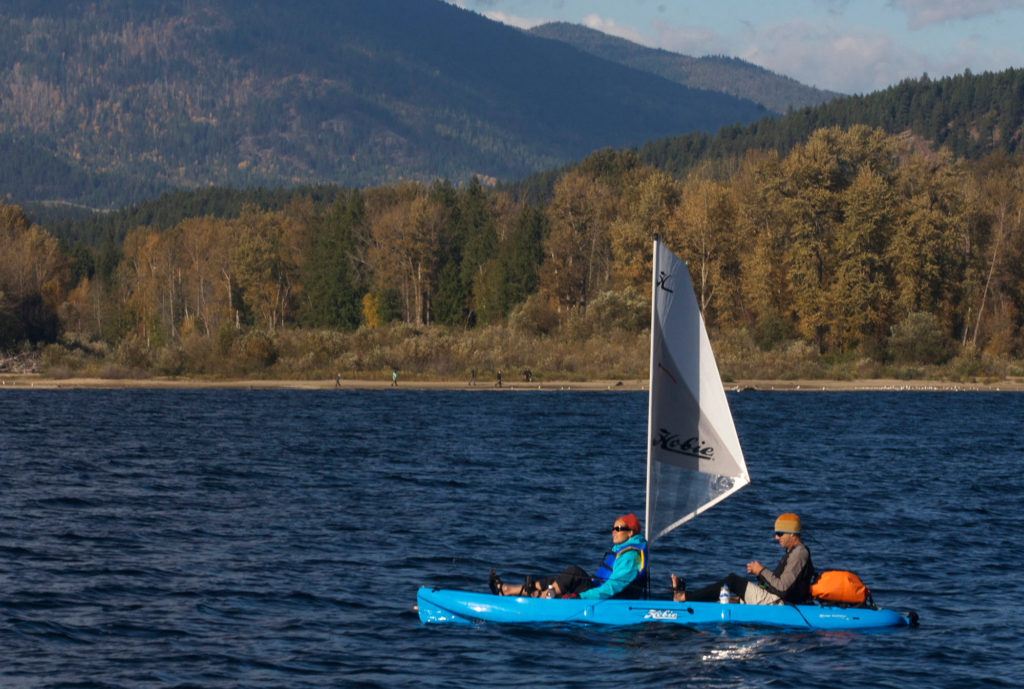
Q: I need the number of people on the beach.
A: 5